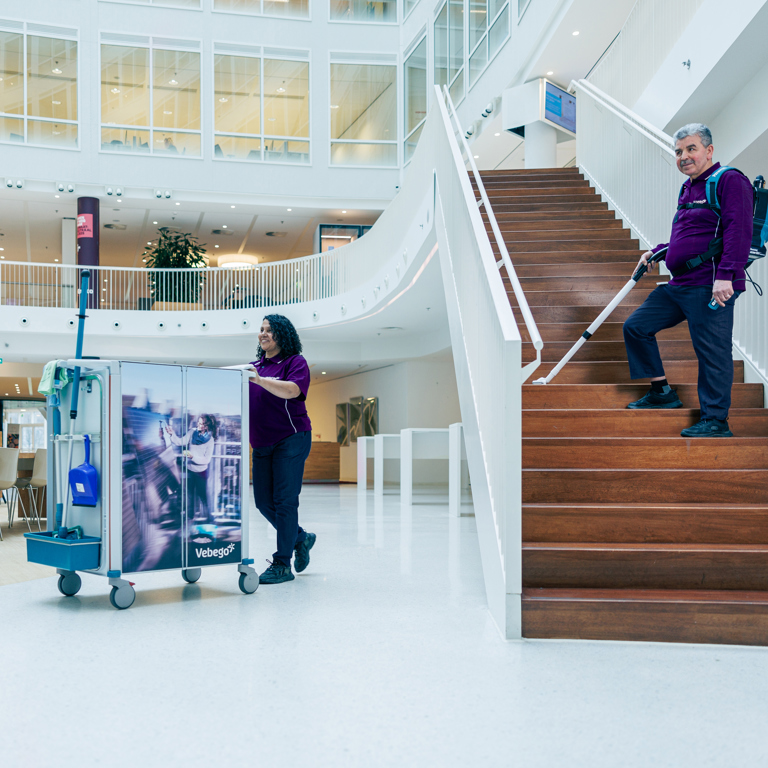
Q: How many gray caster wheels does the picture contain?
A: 4